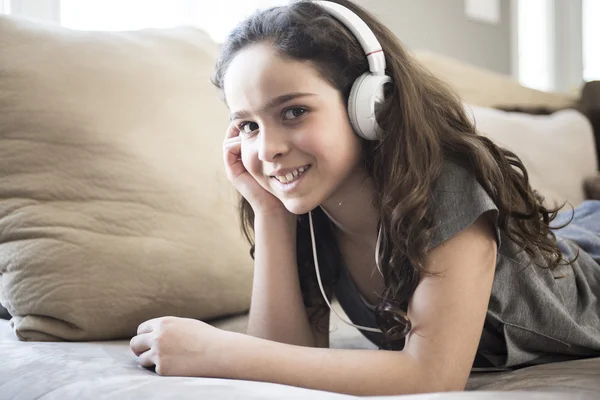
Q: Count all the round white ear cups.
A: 1